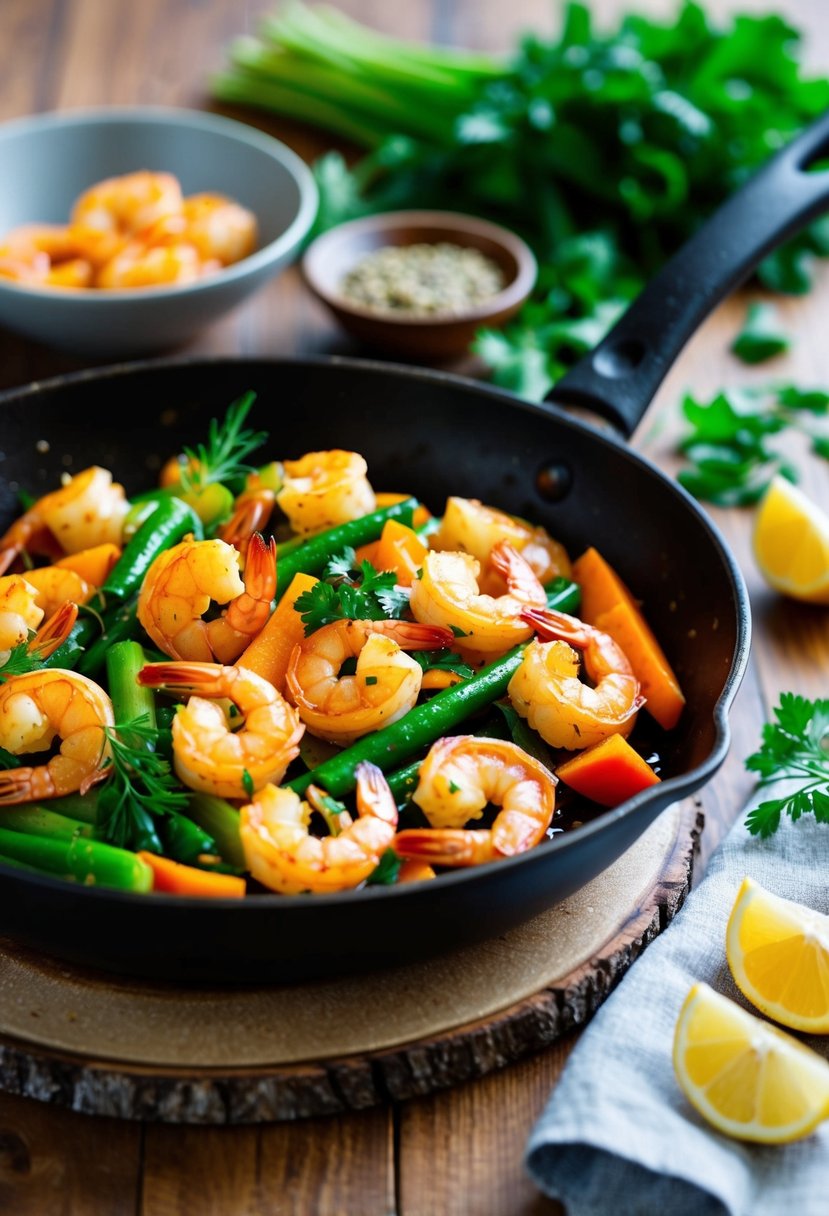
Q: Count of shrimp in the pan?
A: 12